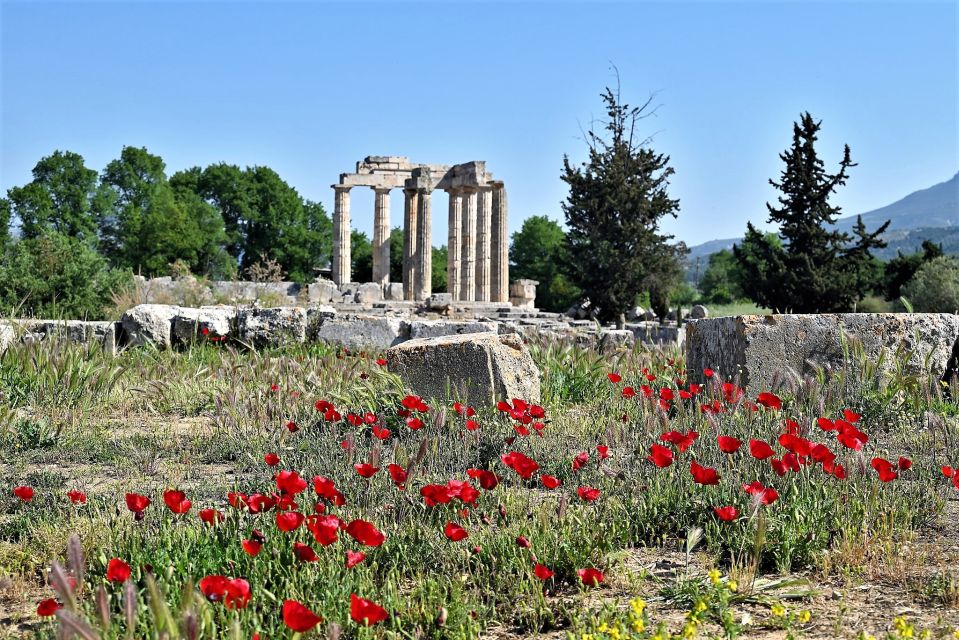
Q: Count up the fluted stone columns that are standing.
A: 8